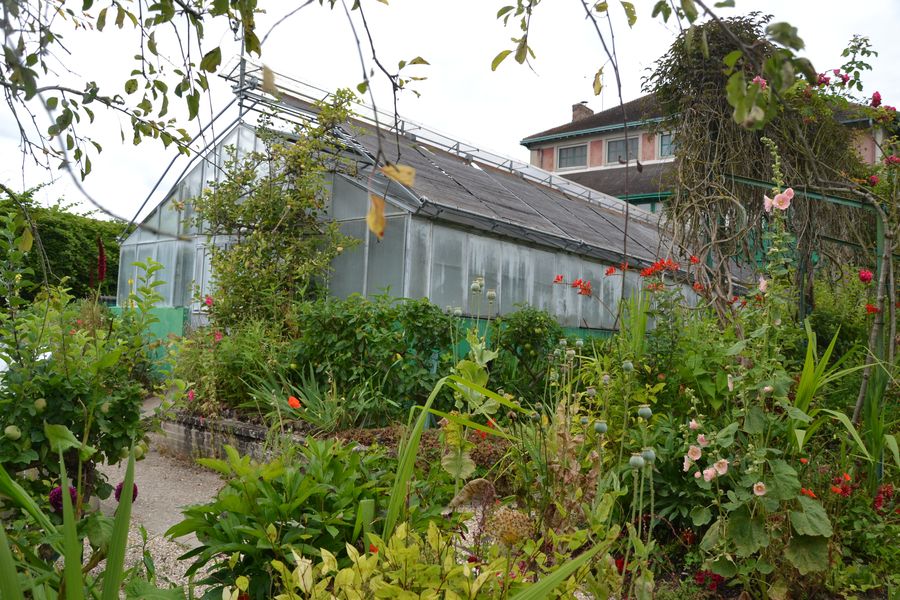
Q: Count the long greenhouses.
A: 1